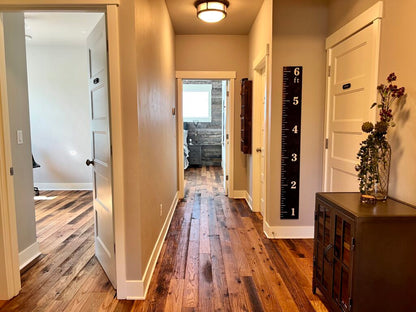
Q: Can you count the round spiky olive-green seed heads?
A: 2